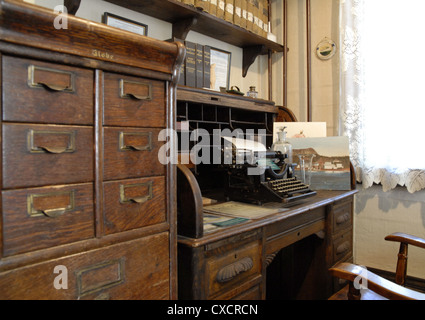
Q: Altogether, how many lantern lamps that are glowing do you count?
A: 0